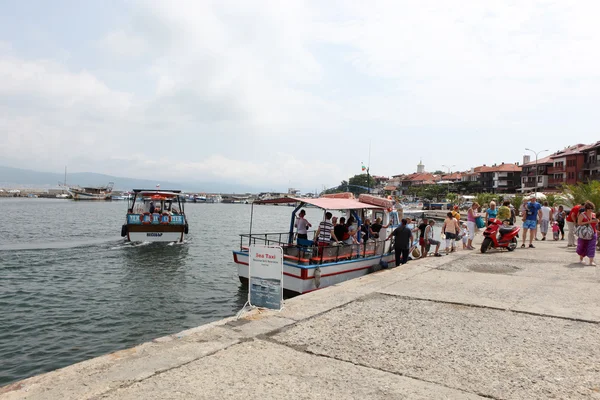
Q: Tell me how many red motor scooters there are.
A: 1